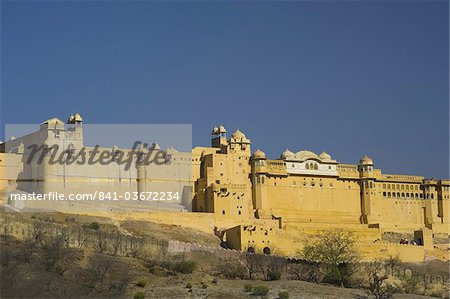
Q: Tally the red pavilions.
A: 0